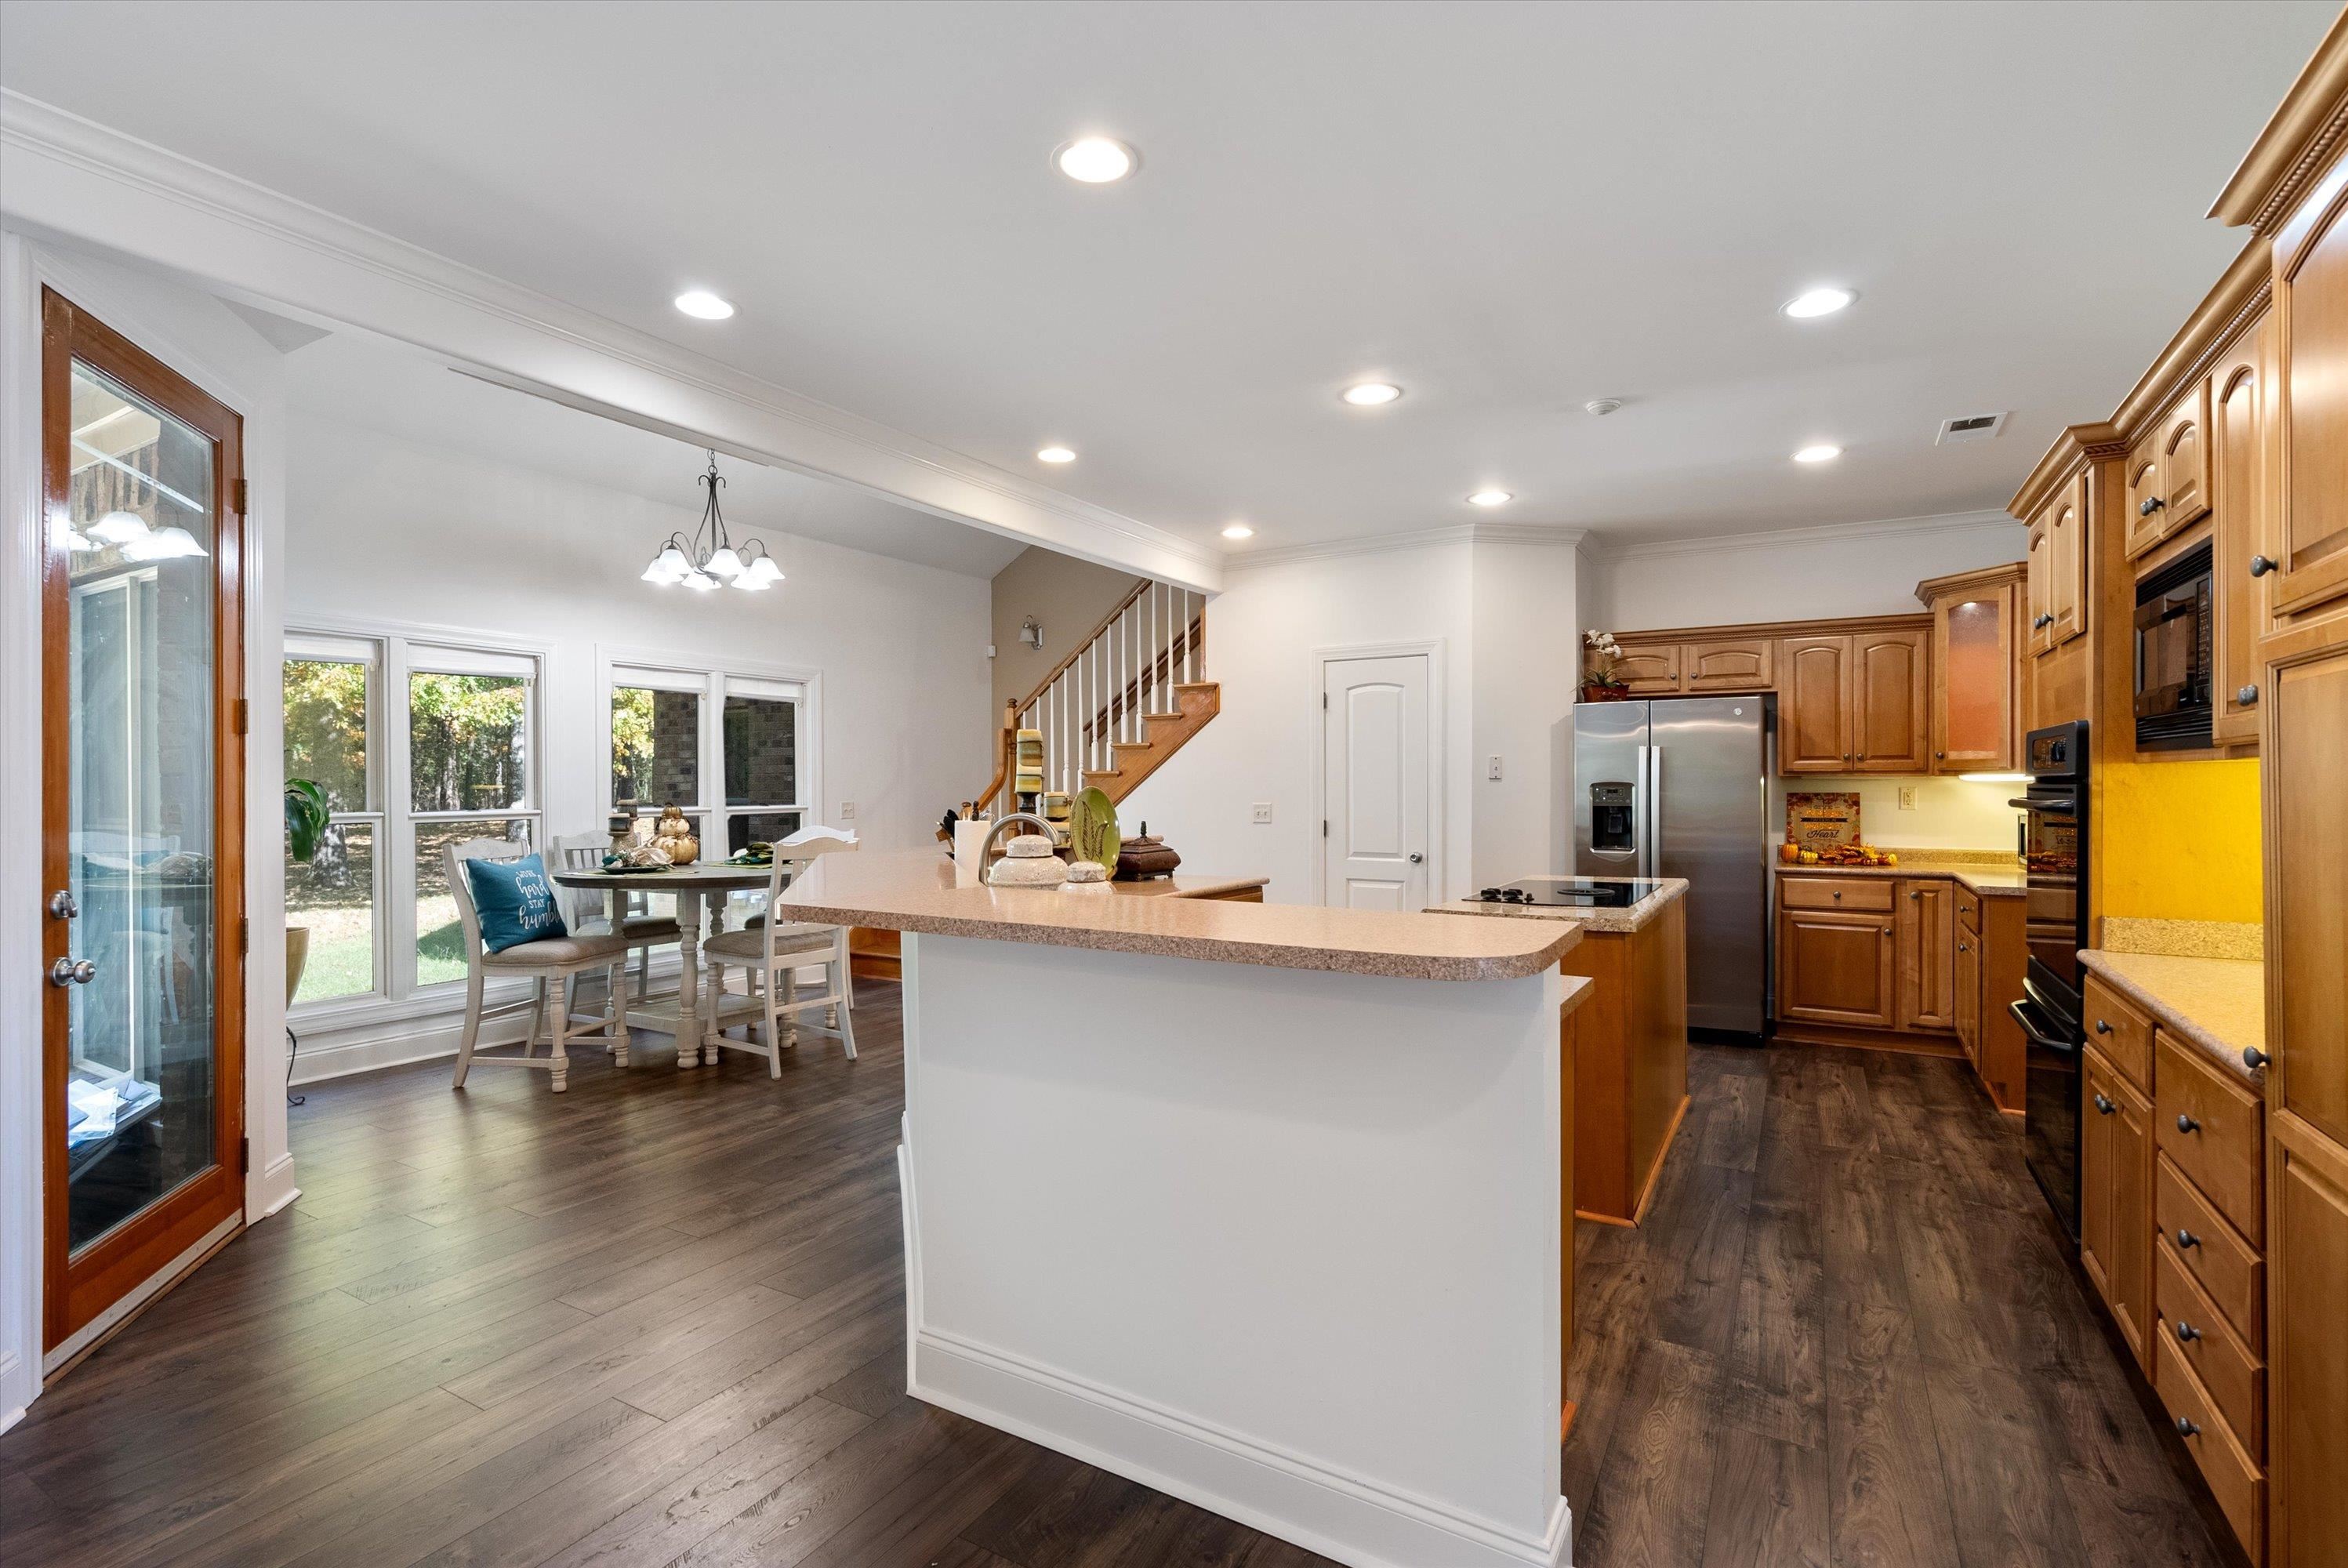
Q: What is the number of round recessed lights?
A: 8